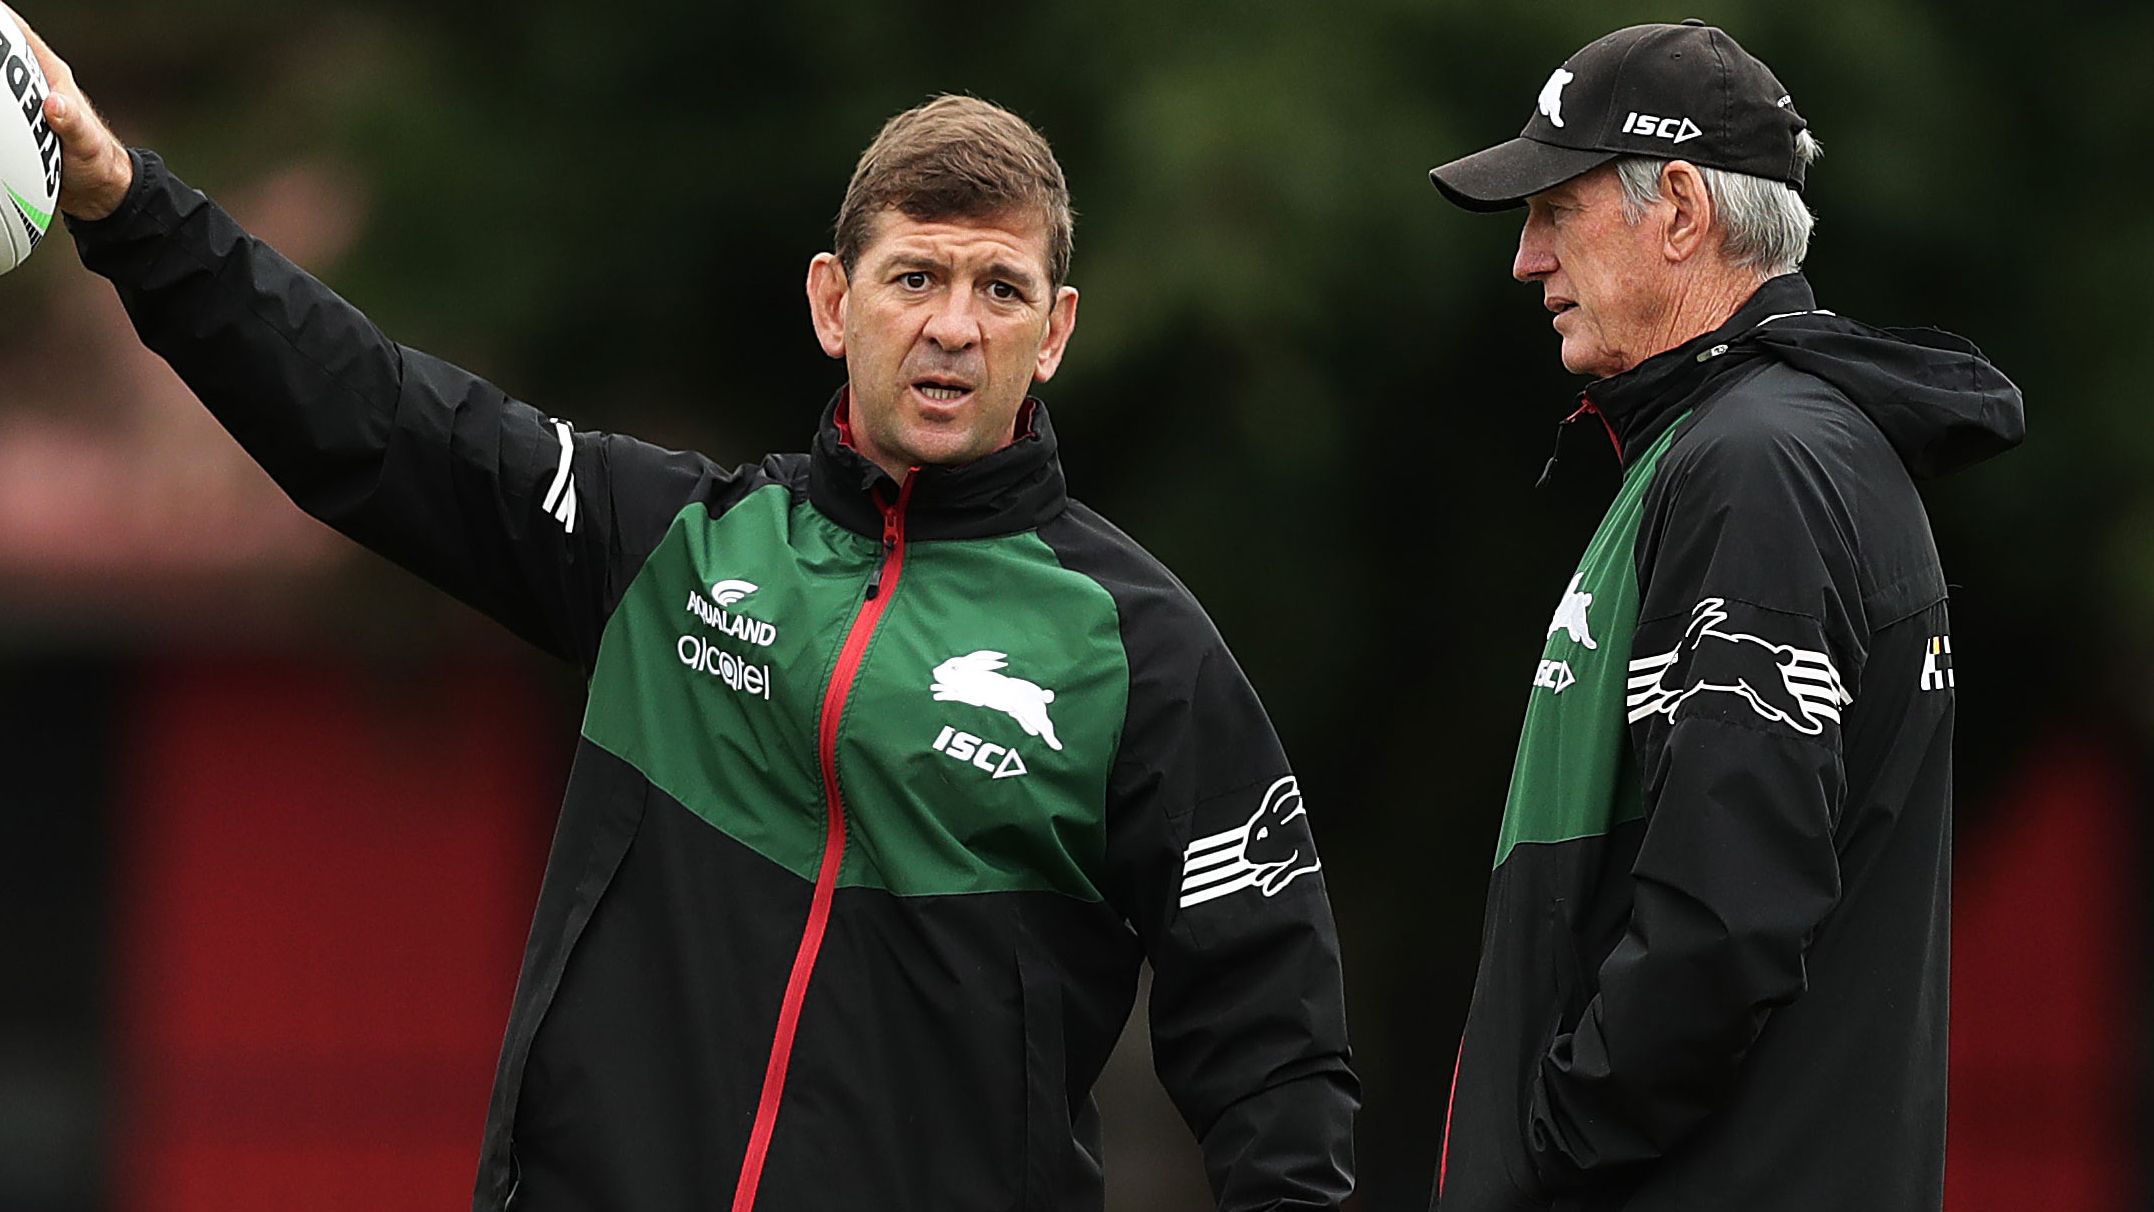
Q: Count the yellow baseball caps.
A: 0